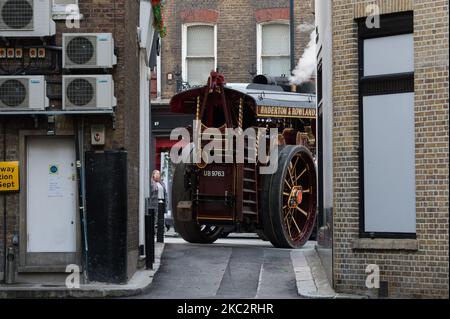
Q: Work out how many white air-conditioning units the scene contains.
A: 4